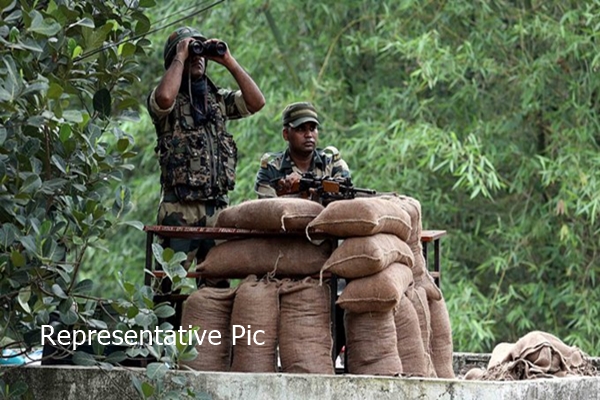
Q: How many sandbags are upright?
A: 7